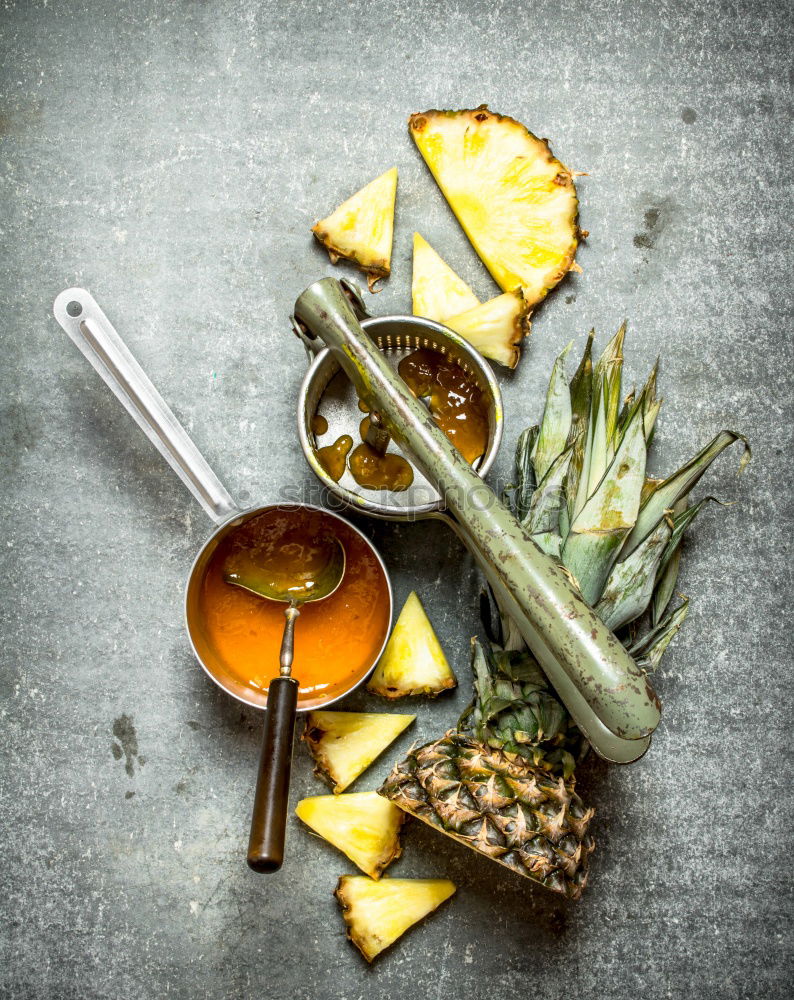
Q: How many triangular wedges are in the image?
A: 7